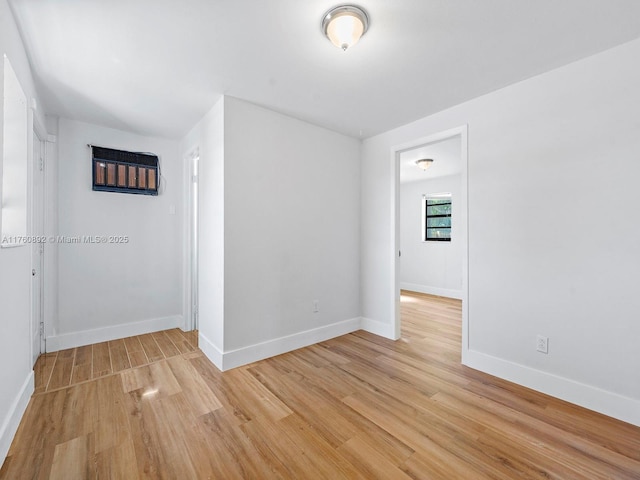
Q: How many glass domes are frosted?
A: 2